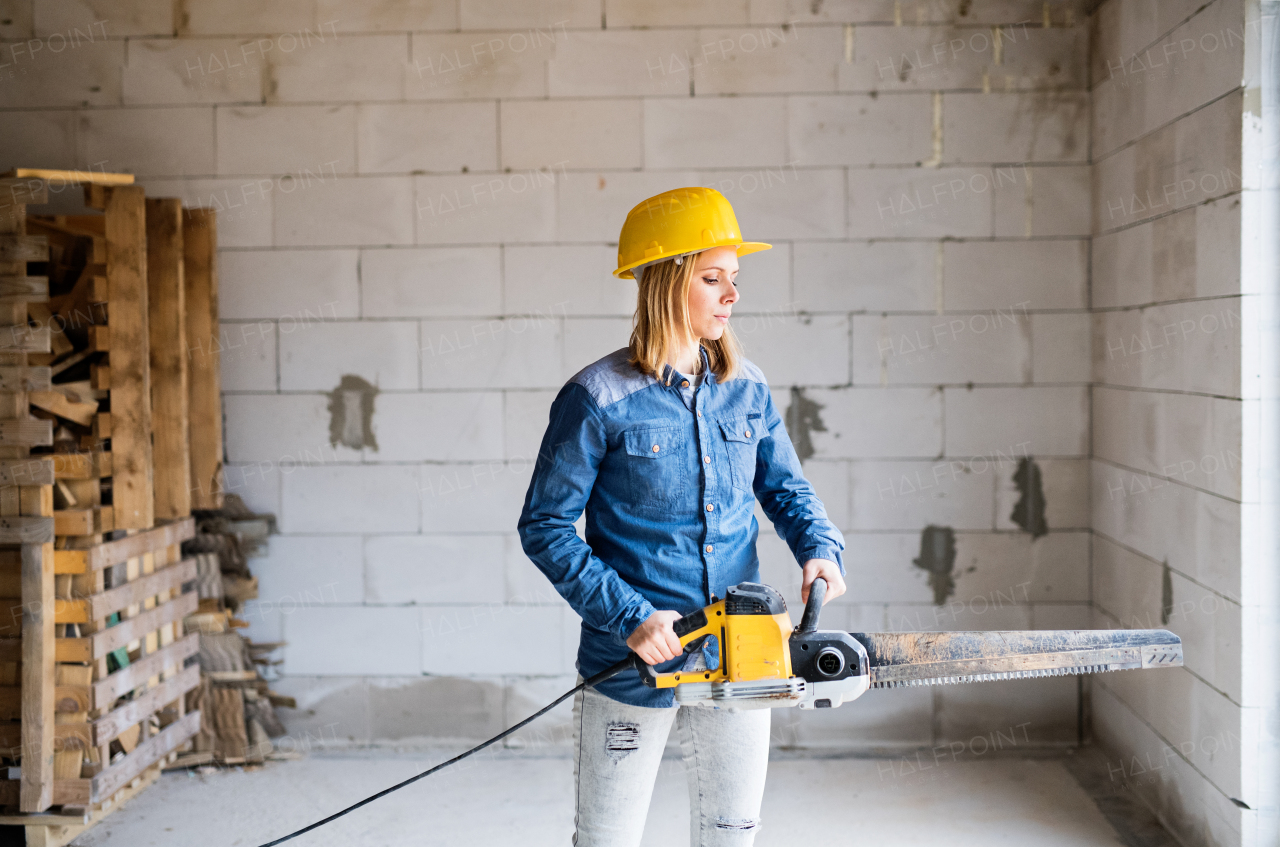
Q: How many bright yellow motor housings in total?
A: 1